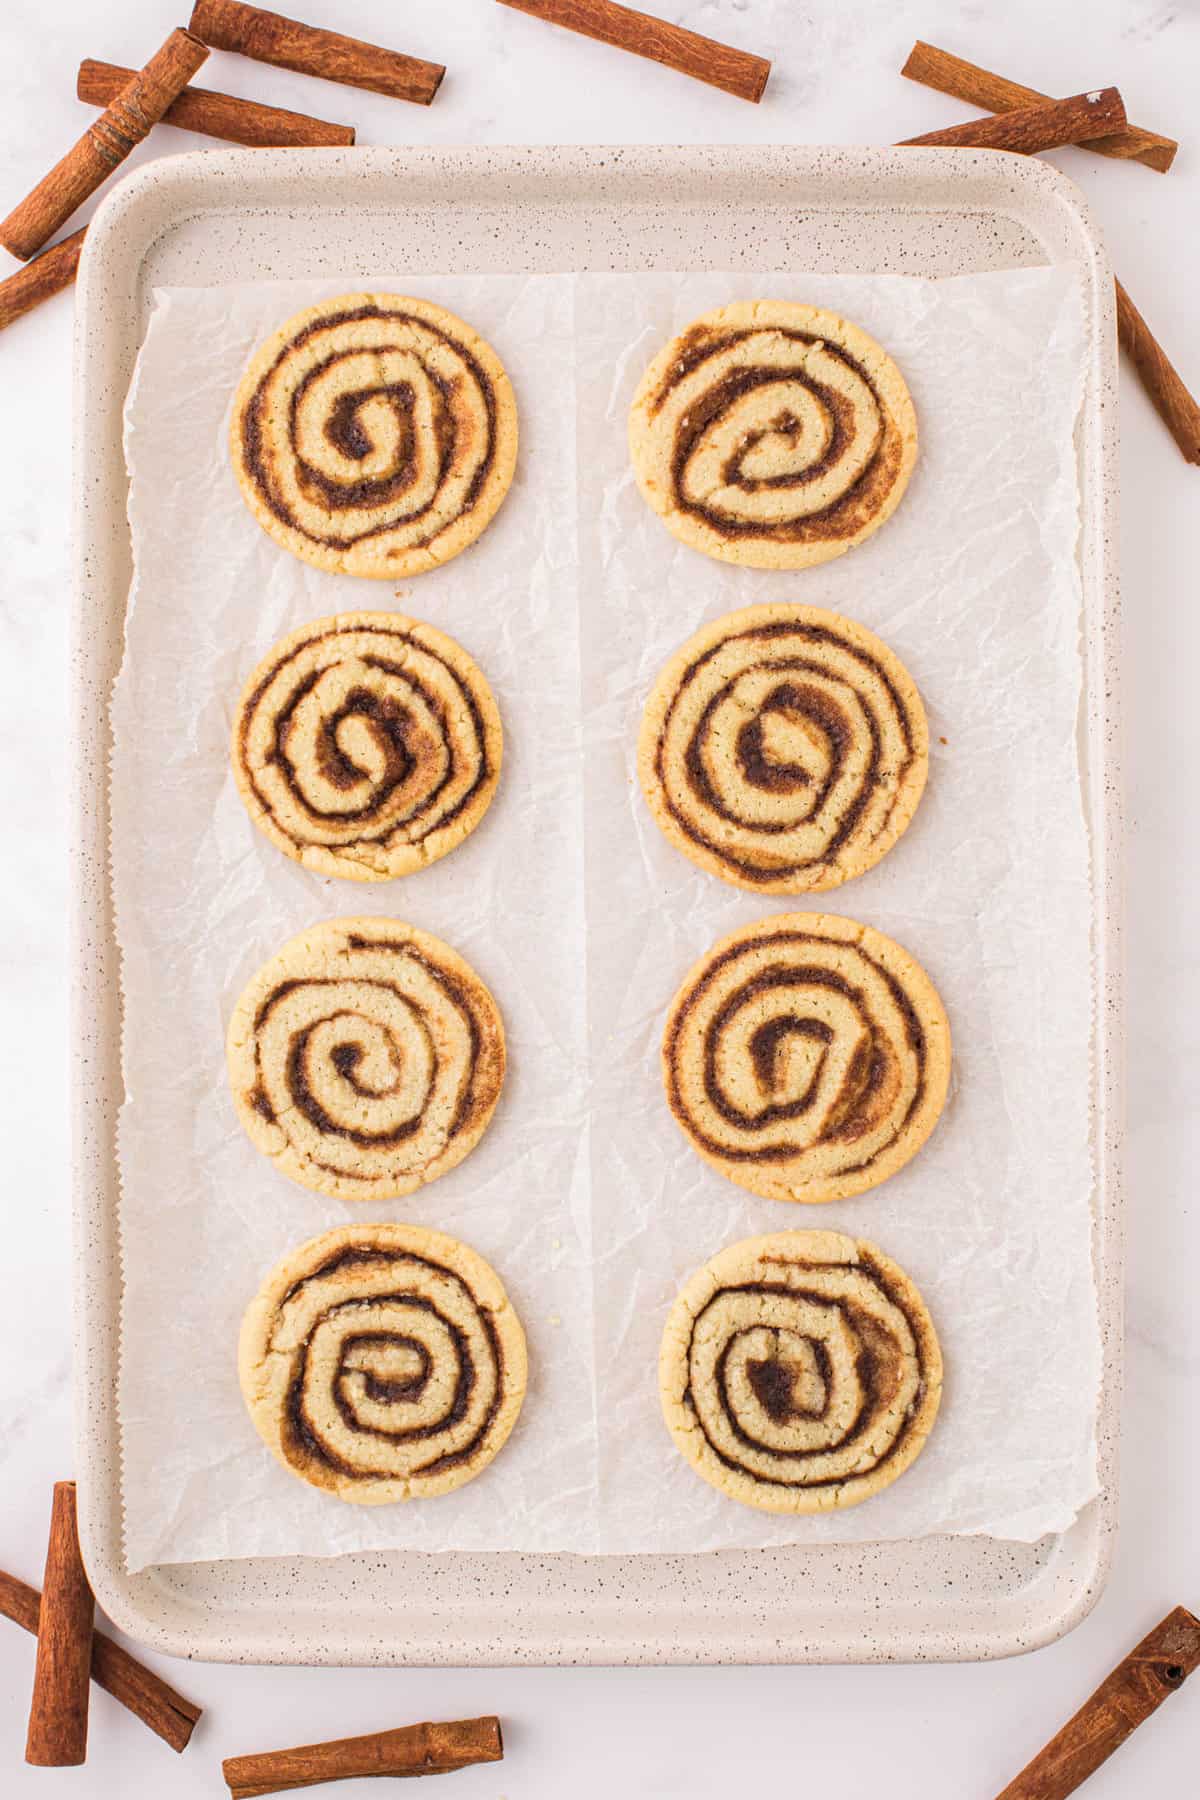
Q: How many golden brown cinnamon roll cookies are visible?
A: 8